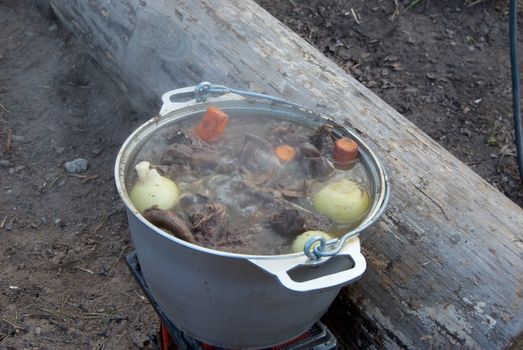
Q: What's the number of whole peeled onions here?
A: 3